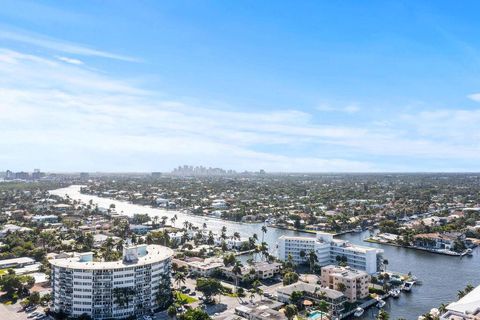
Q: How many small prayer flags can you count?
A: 0